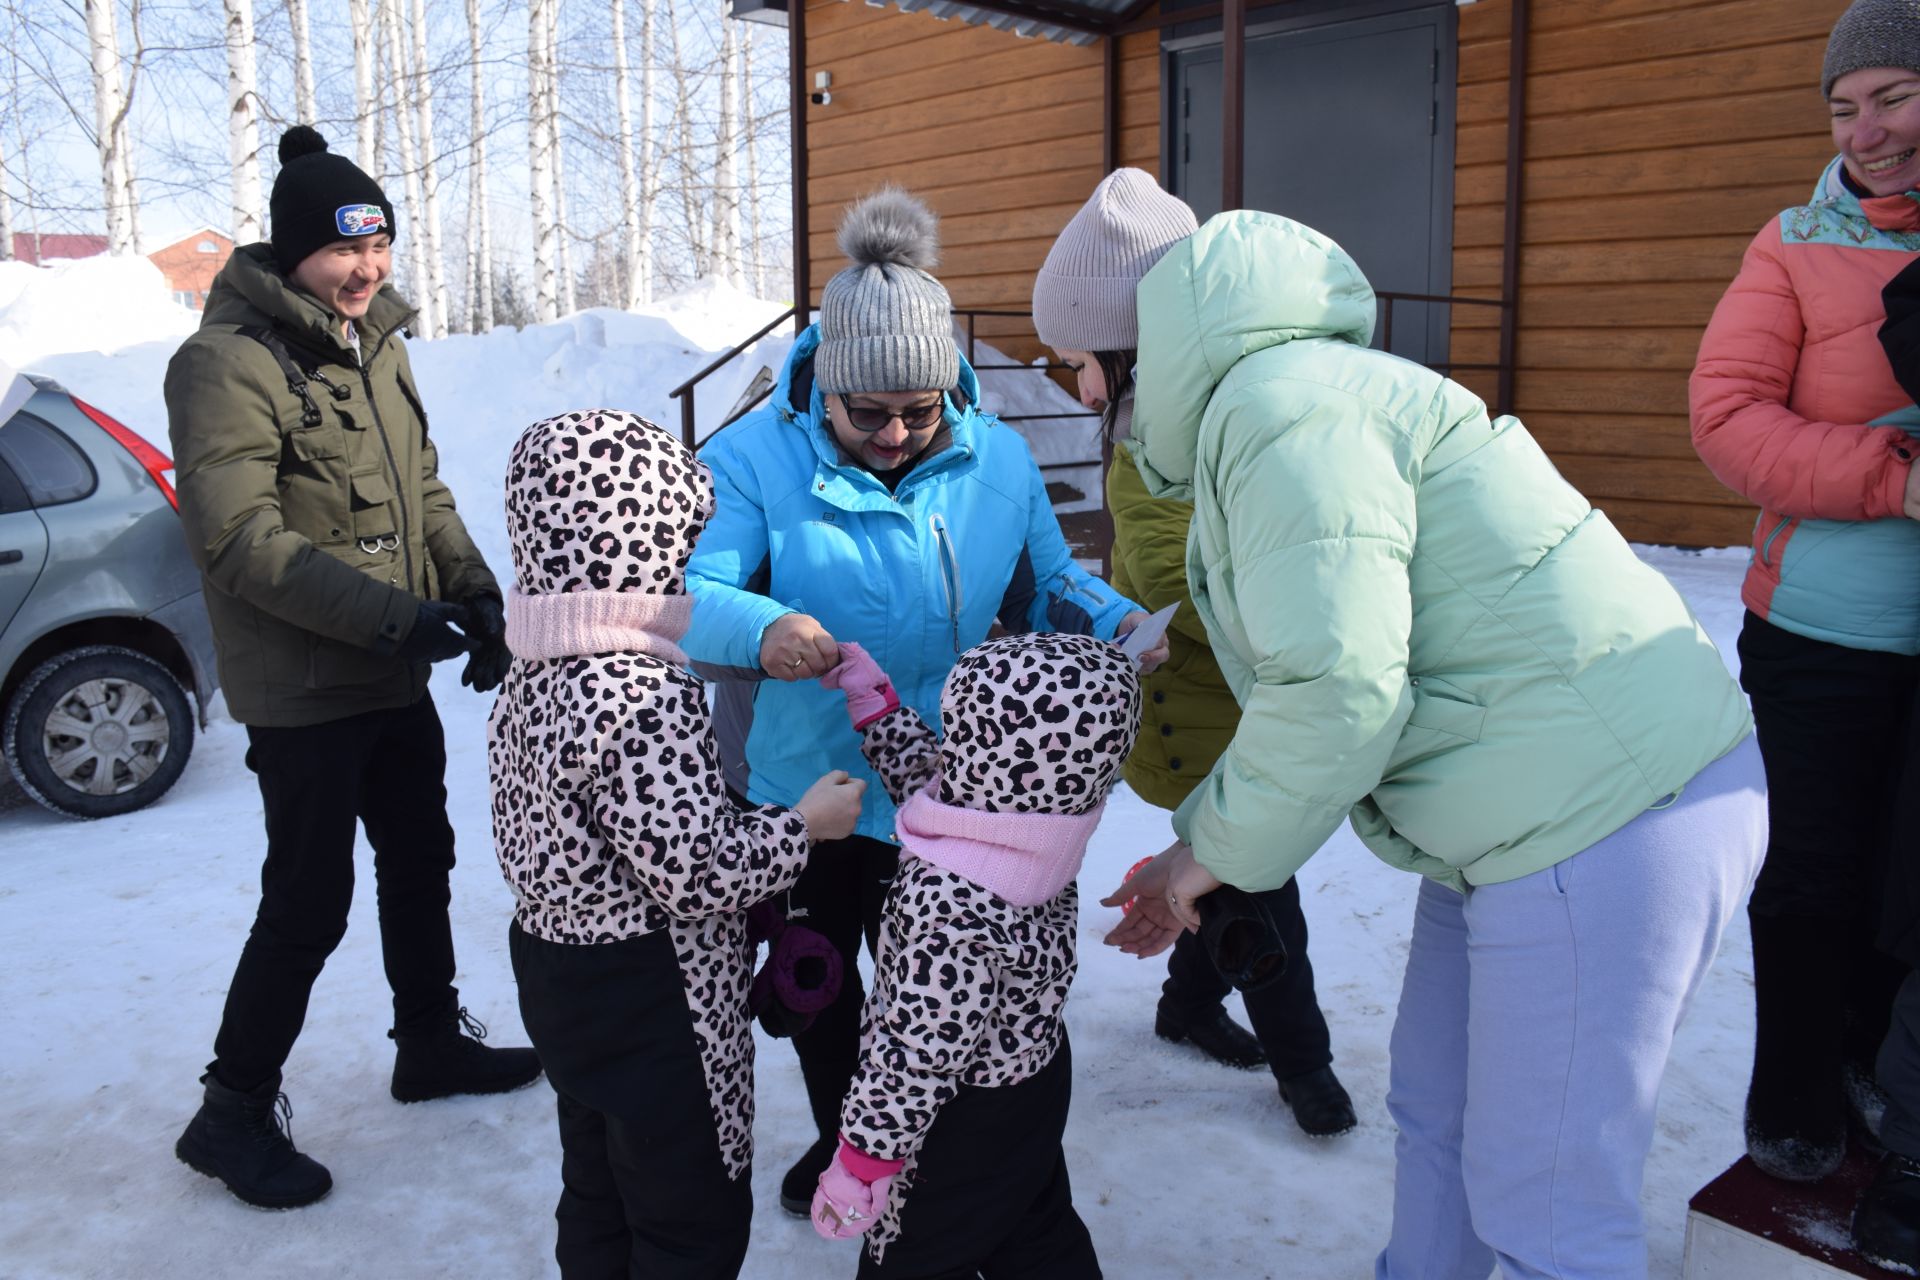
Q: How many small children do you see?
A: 2